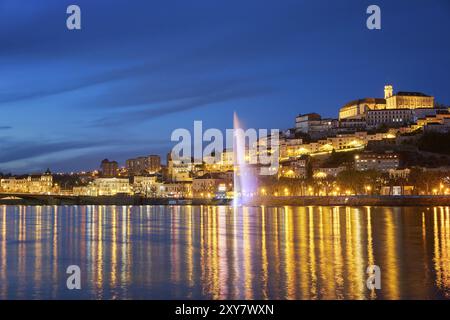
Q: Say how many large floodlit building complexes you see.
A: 1